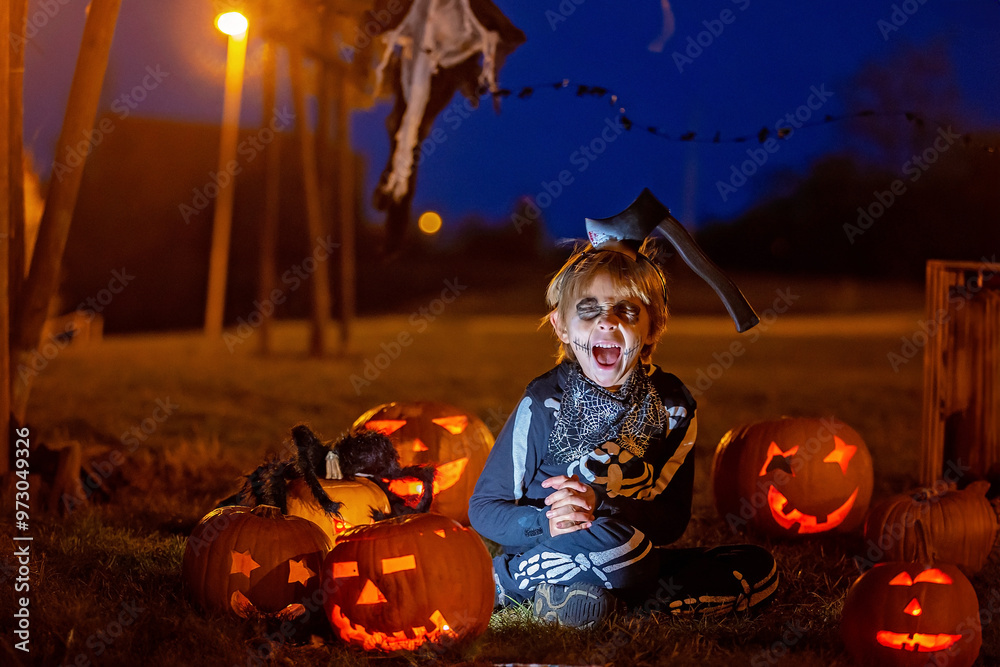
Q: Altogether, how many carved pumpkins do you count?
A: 6